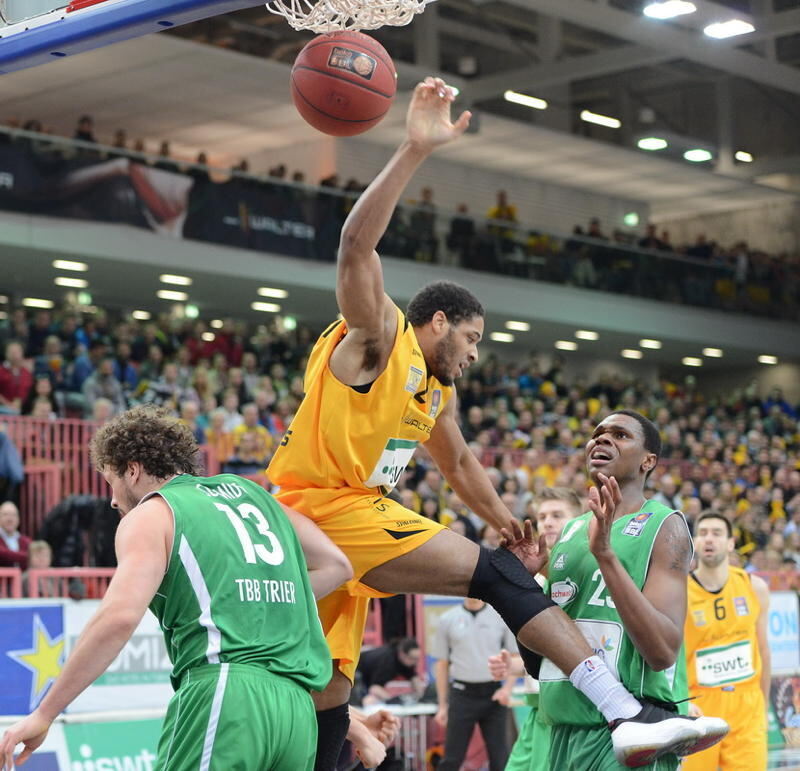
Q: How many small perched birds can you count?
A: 0